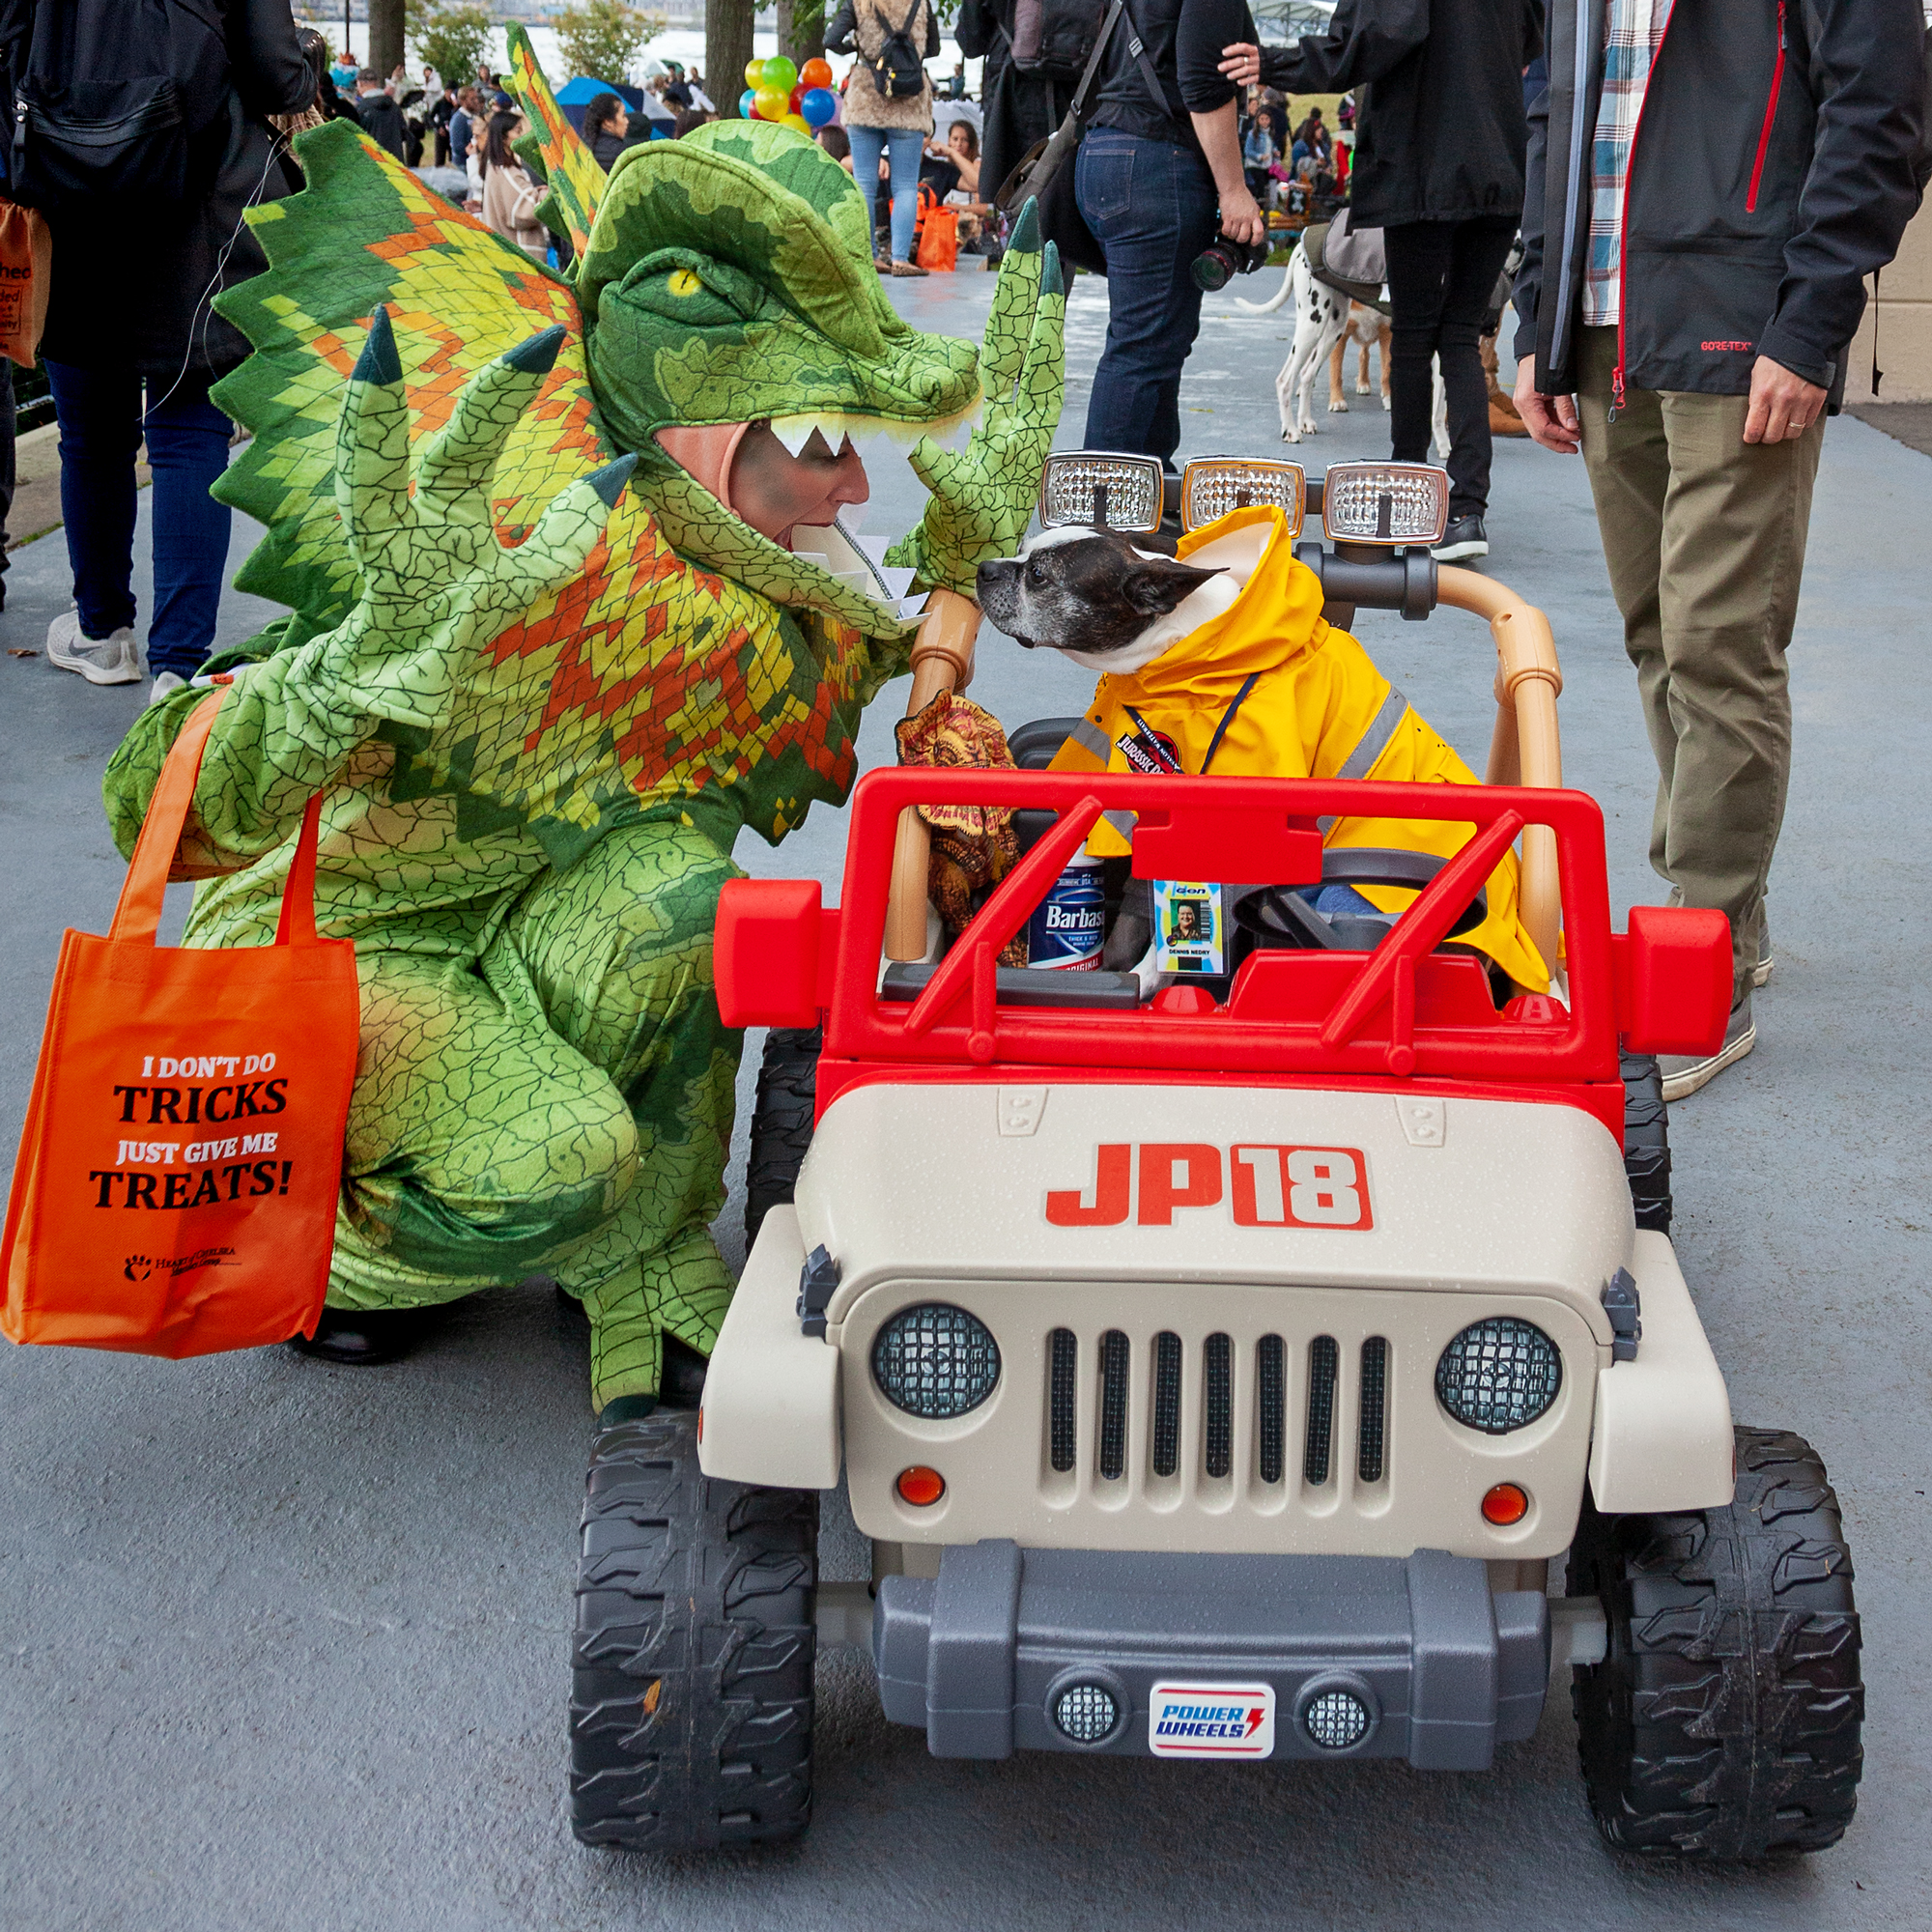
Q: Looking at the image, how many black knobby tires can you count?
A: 4